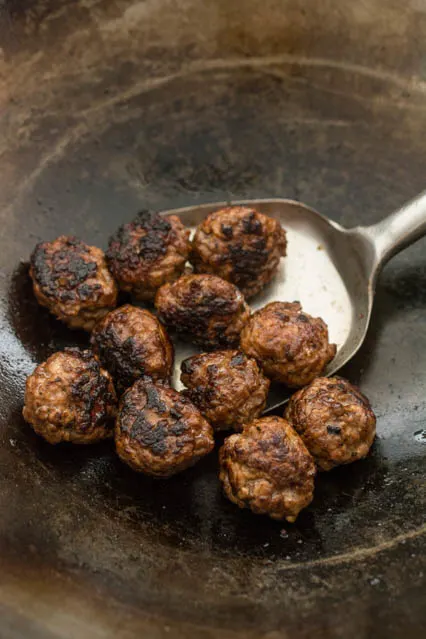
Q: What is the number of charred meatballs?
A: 11